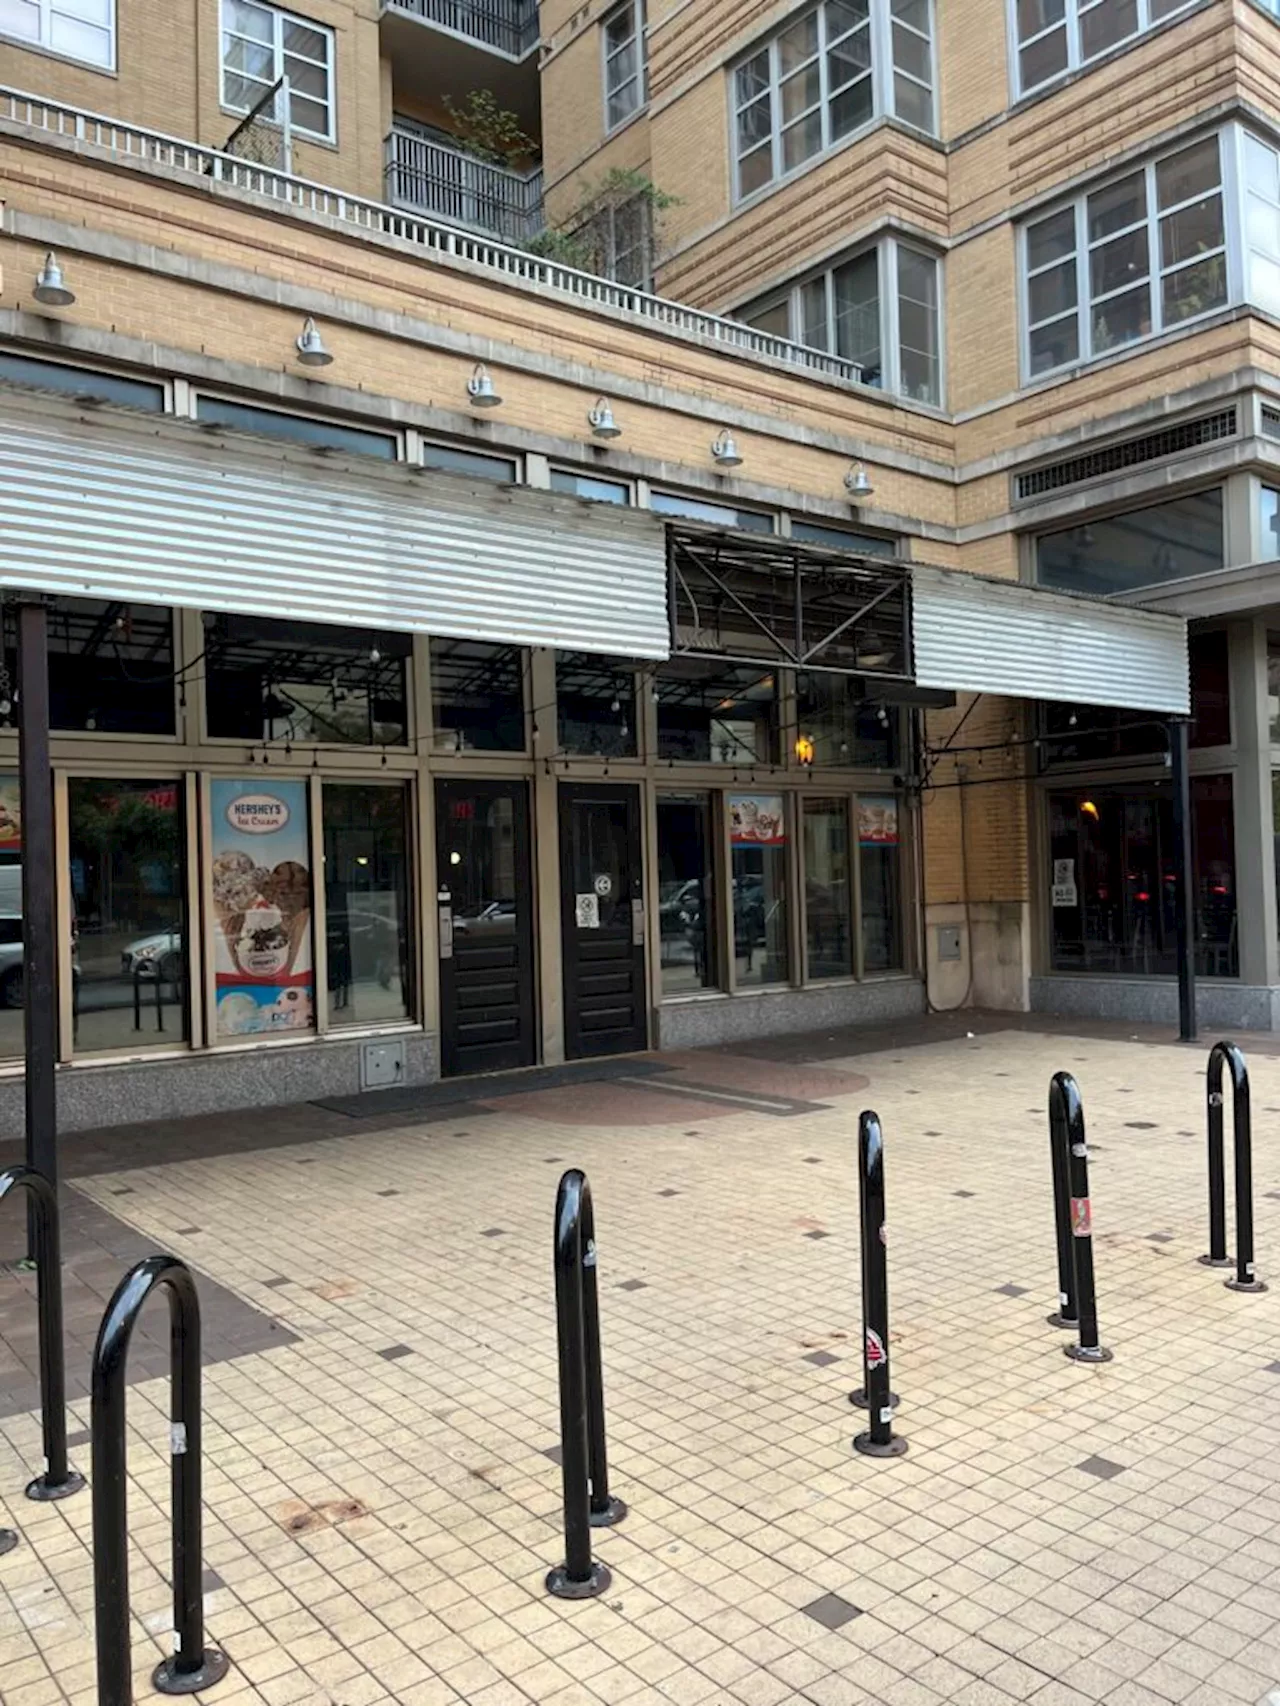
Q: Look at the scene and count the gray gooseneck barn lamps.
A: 6